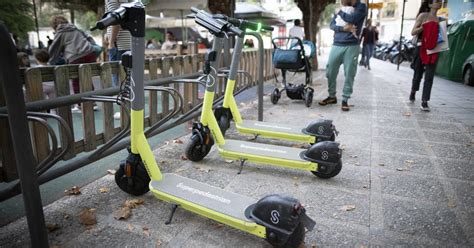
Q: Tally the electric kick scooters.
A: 3